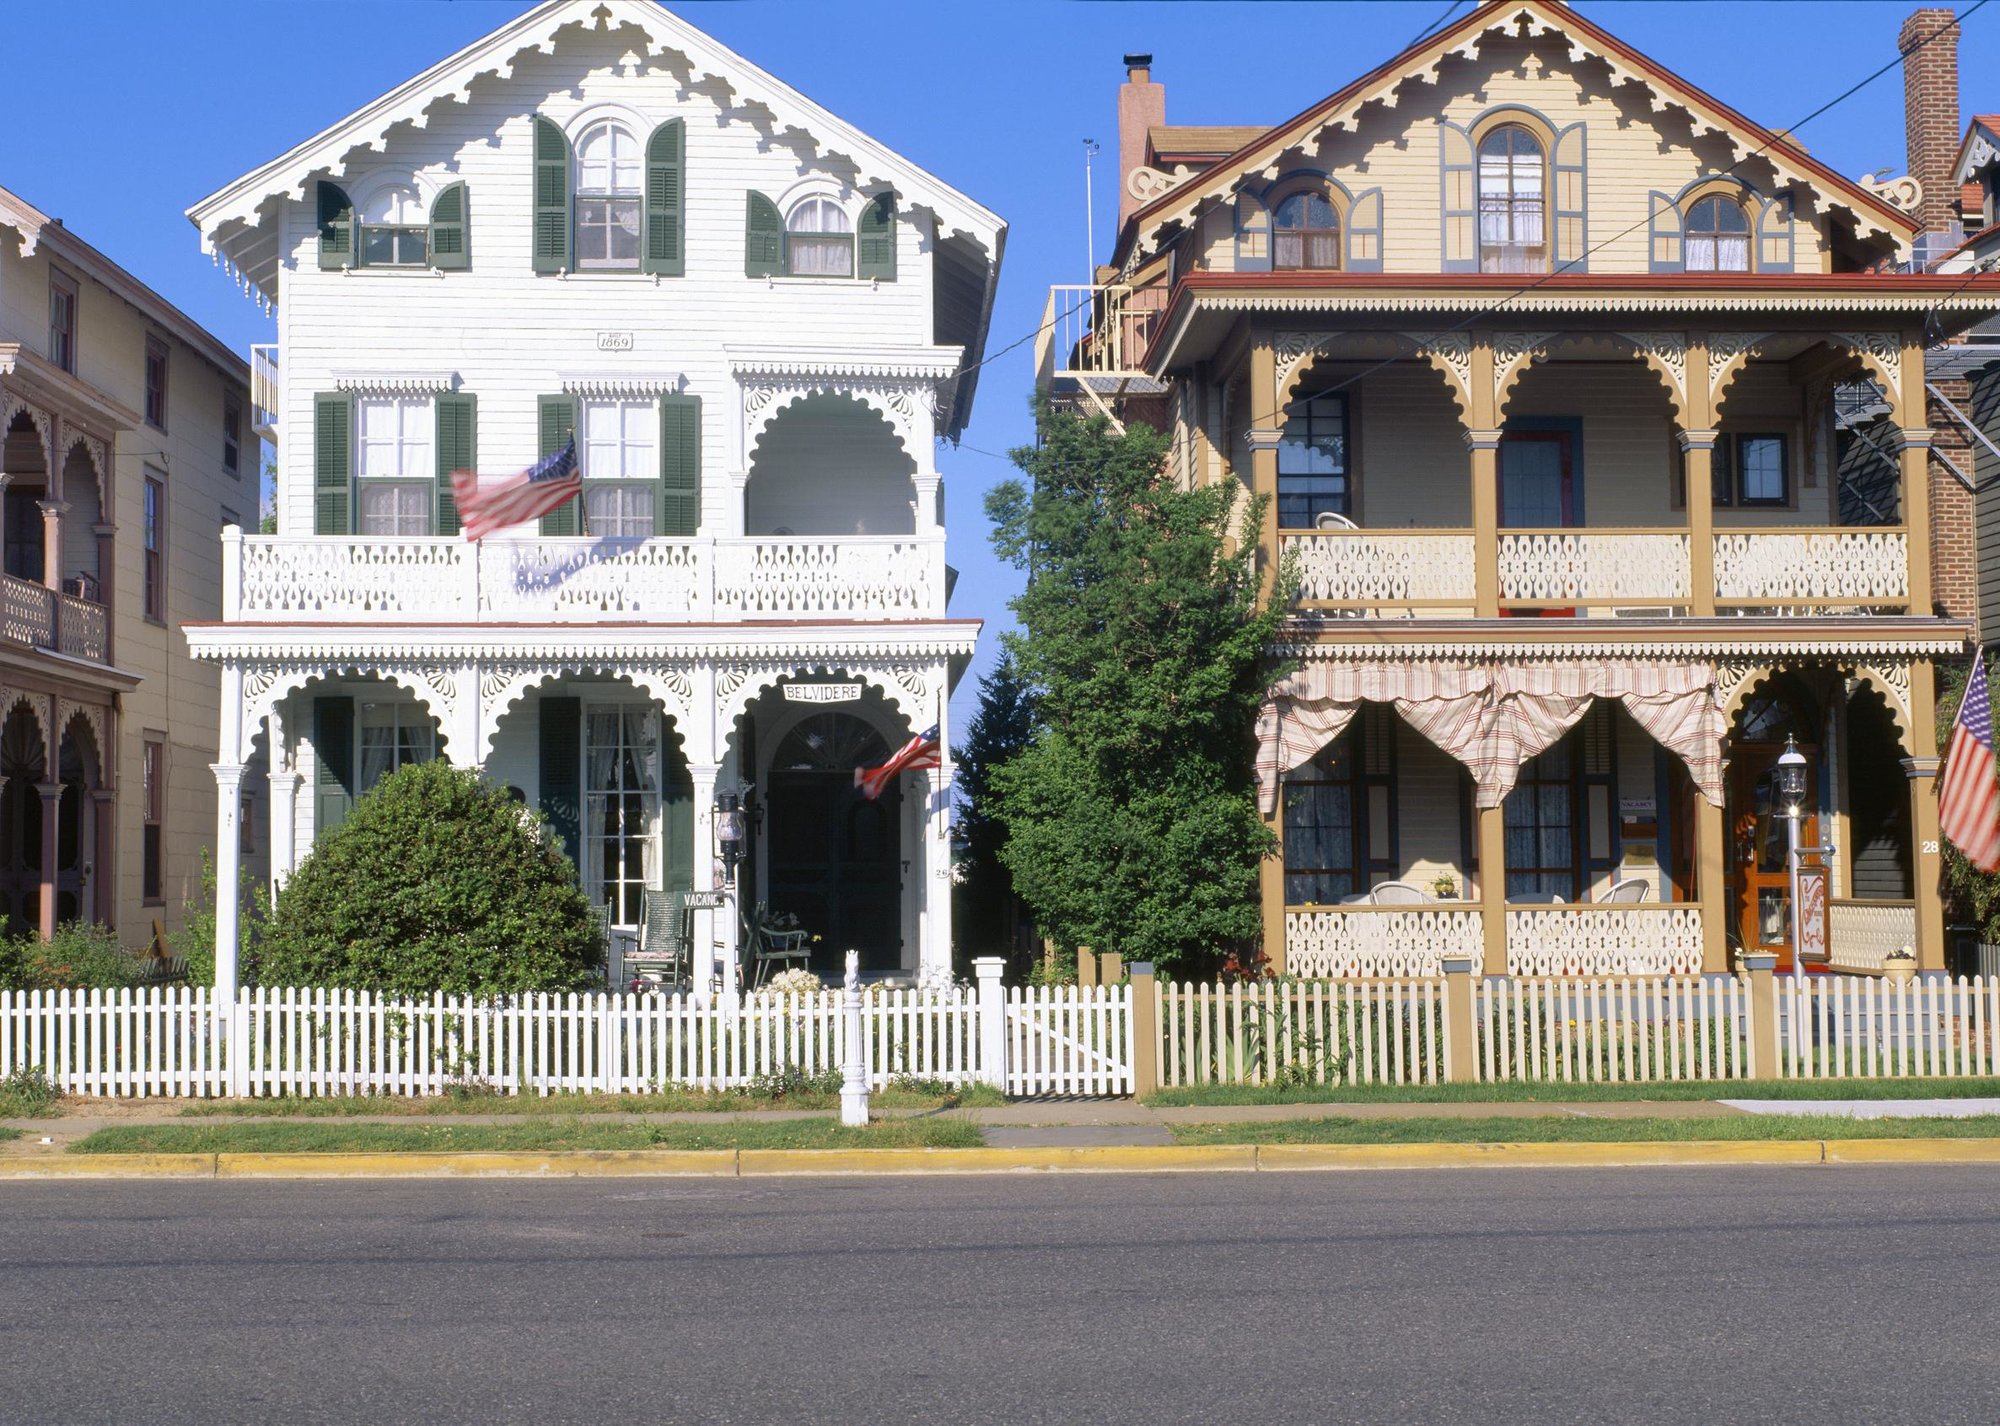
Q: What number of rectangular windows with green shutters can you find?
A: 4